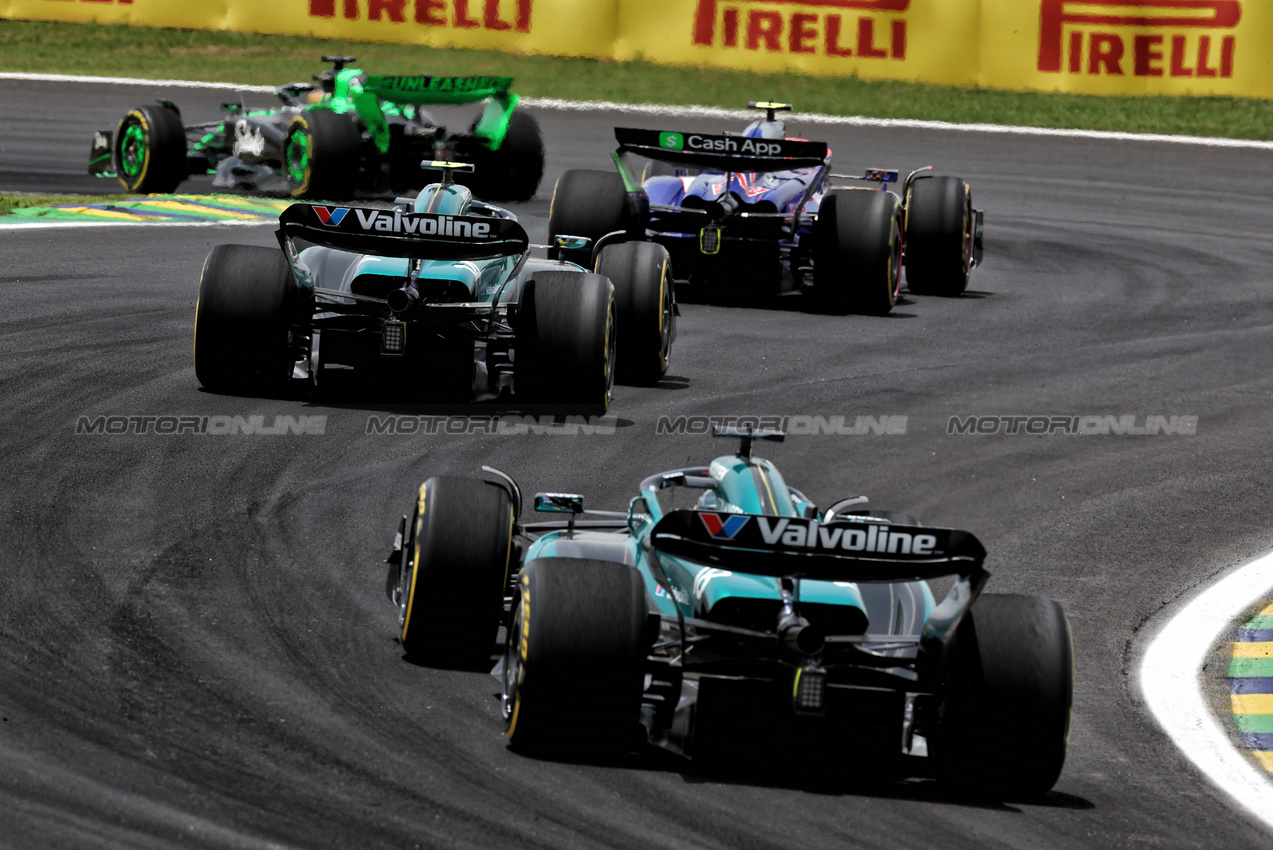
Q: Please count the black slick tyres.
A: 12